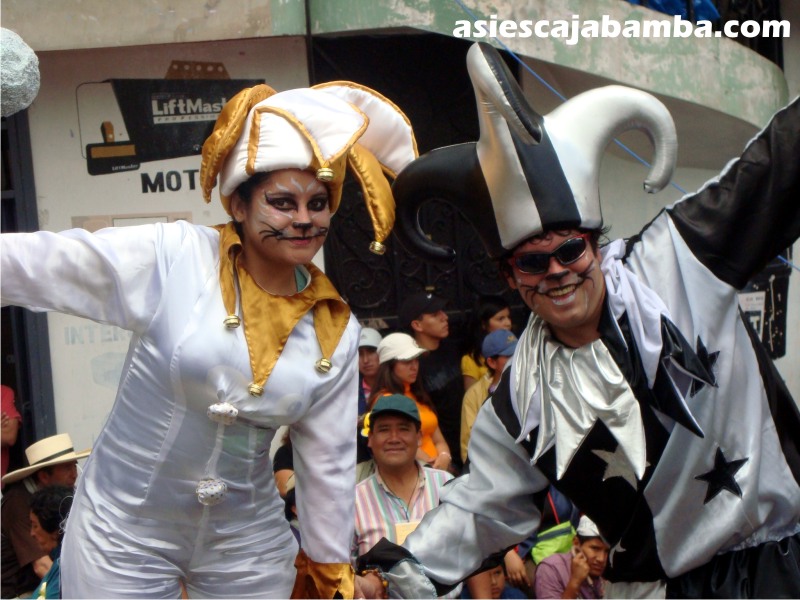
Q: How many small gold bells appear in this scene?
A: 5